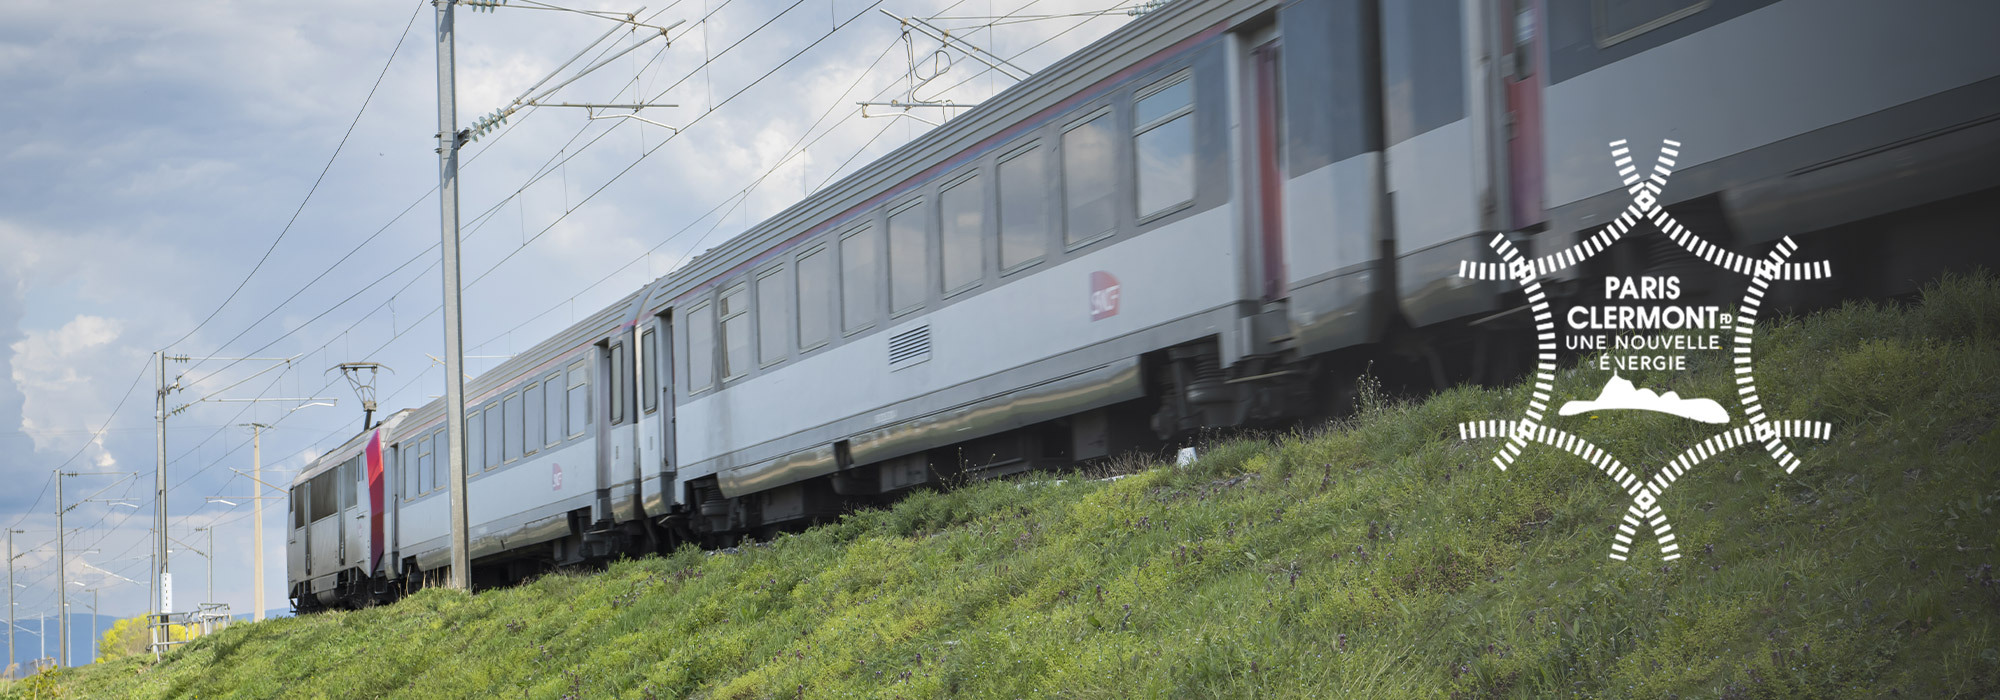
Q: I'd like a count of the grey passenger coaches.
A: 3